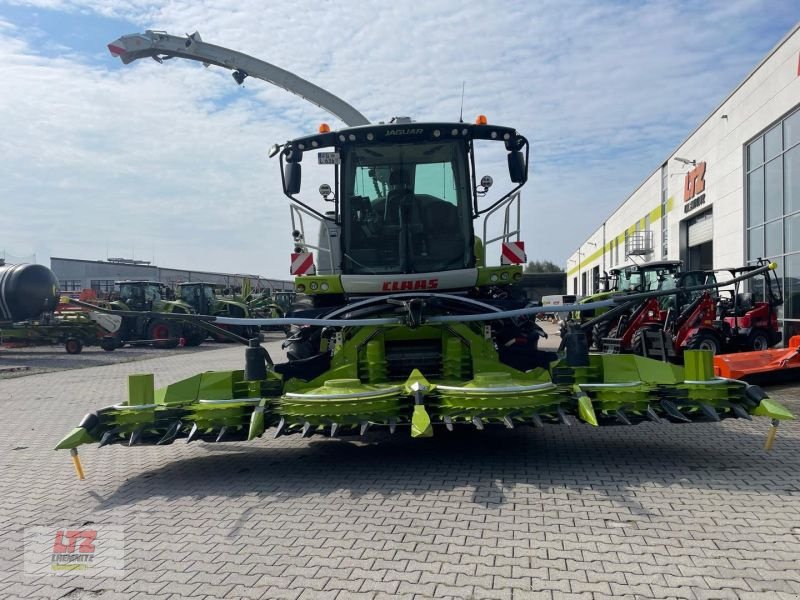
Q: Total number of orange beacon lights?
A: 2